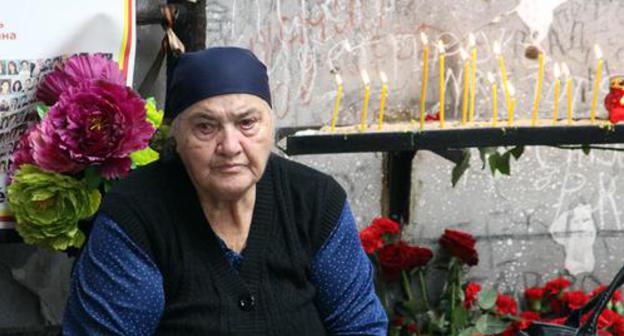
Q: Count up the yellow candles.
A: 14